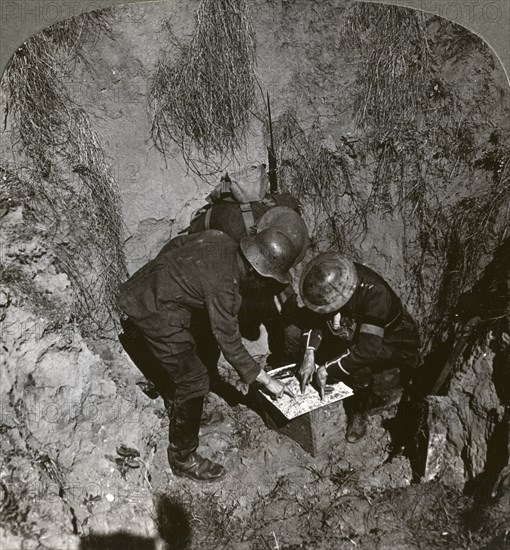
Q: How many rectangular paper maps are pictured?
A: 1